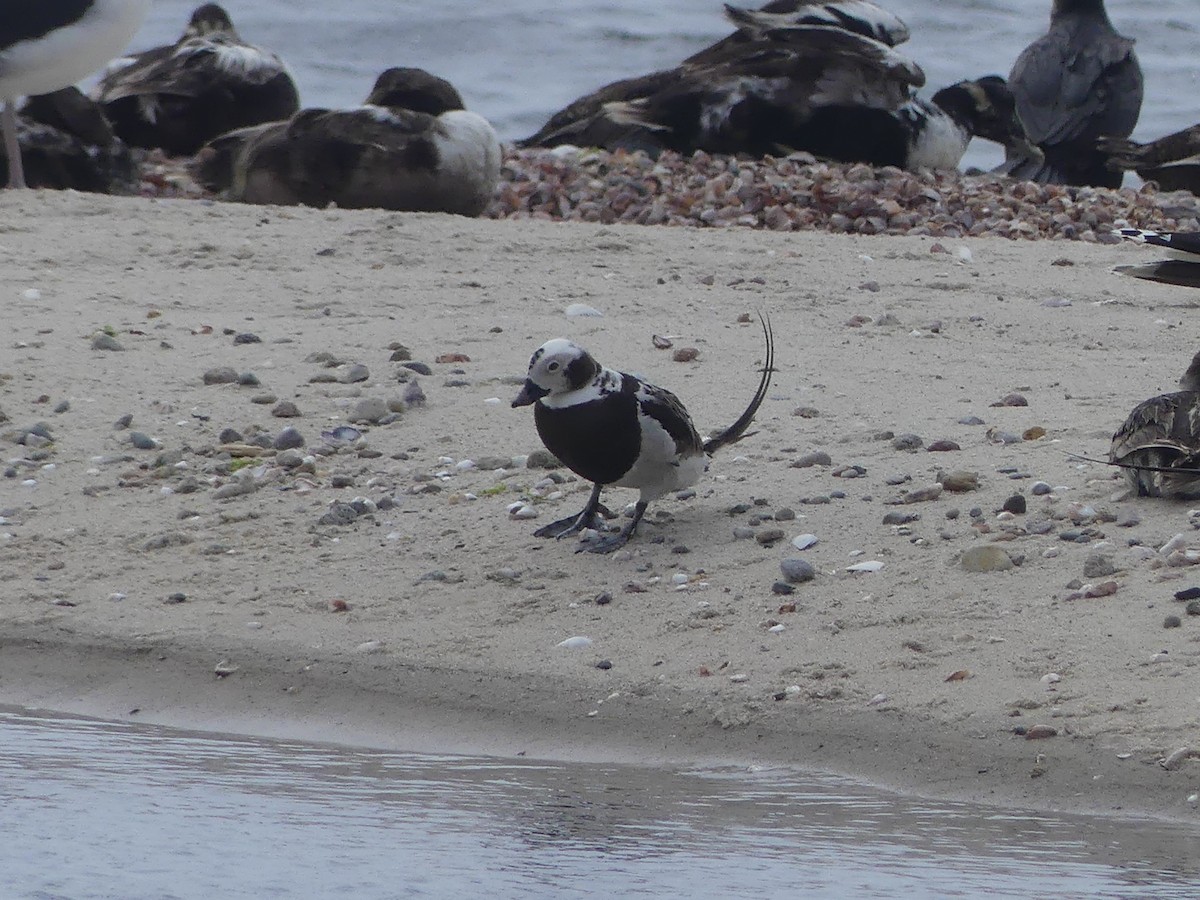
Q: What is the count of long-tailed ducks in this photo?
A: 1